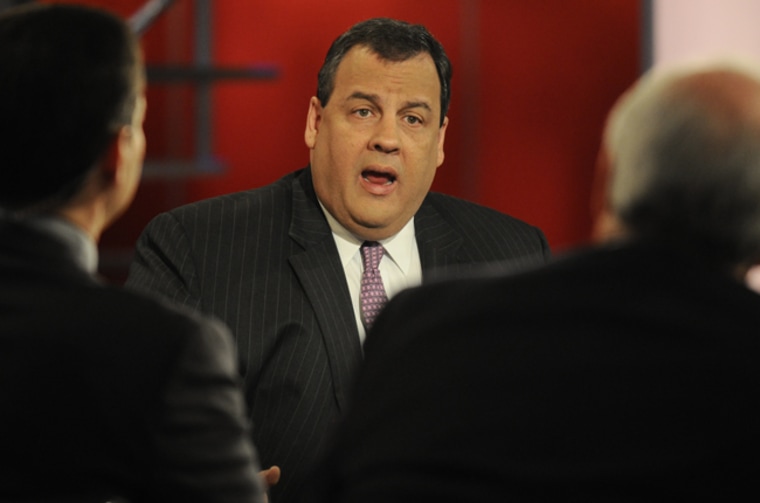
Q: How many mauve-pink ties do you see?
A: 1